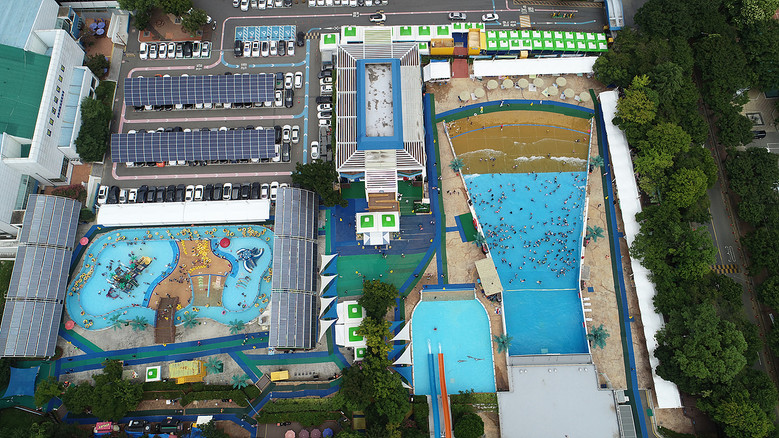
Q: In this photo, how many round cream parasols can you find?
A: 10